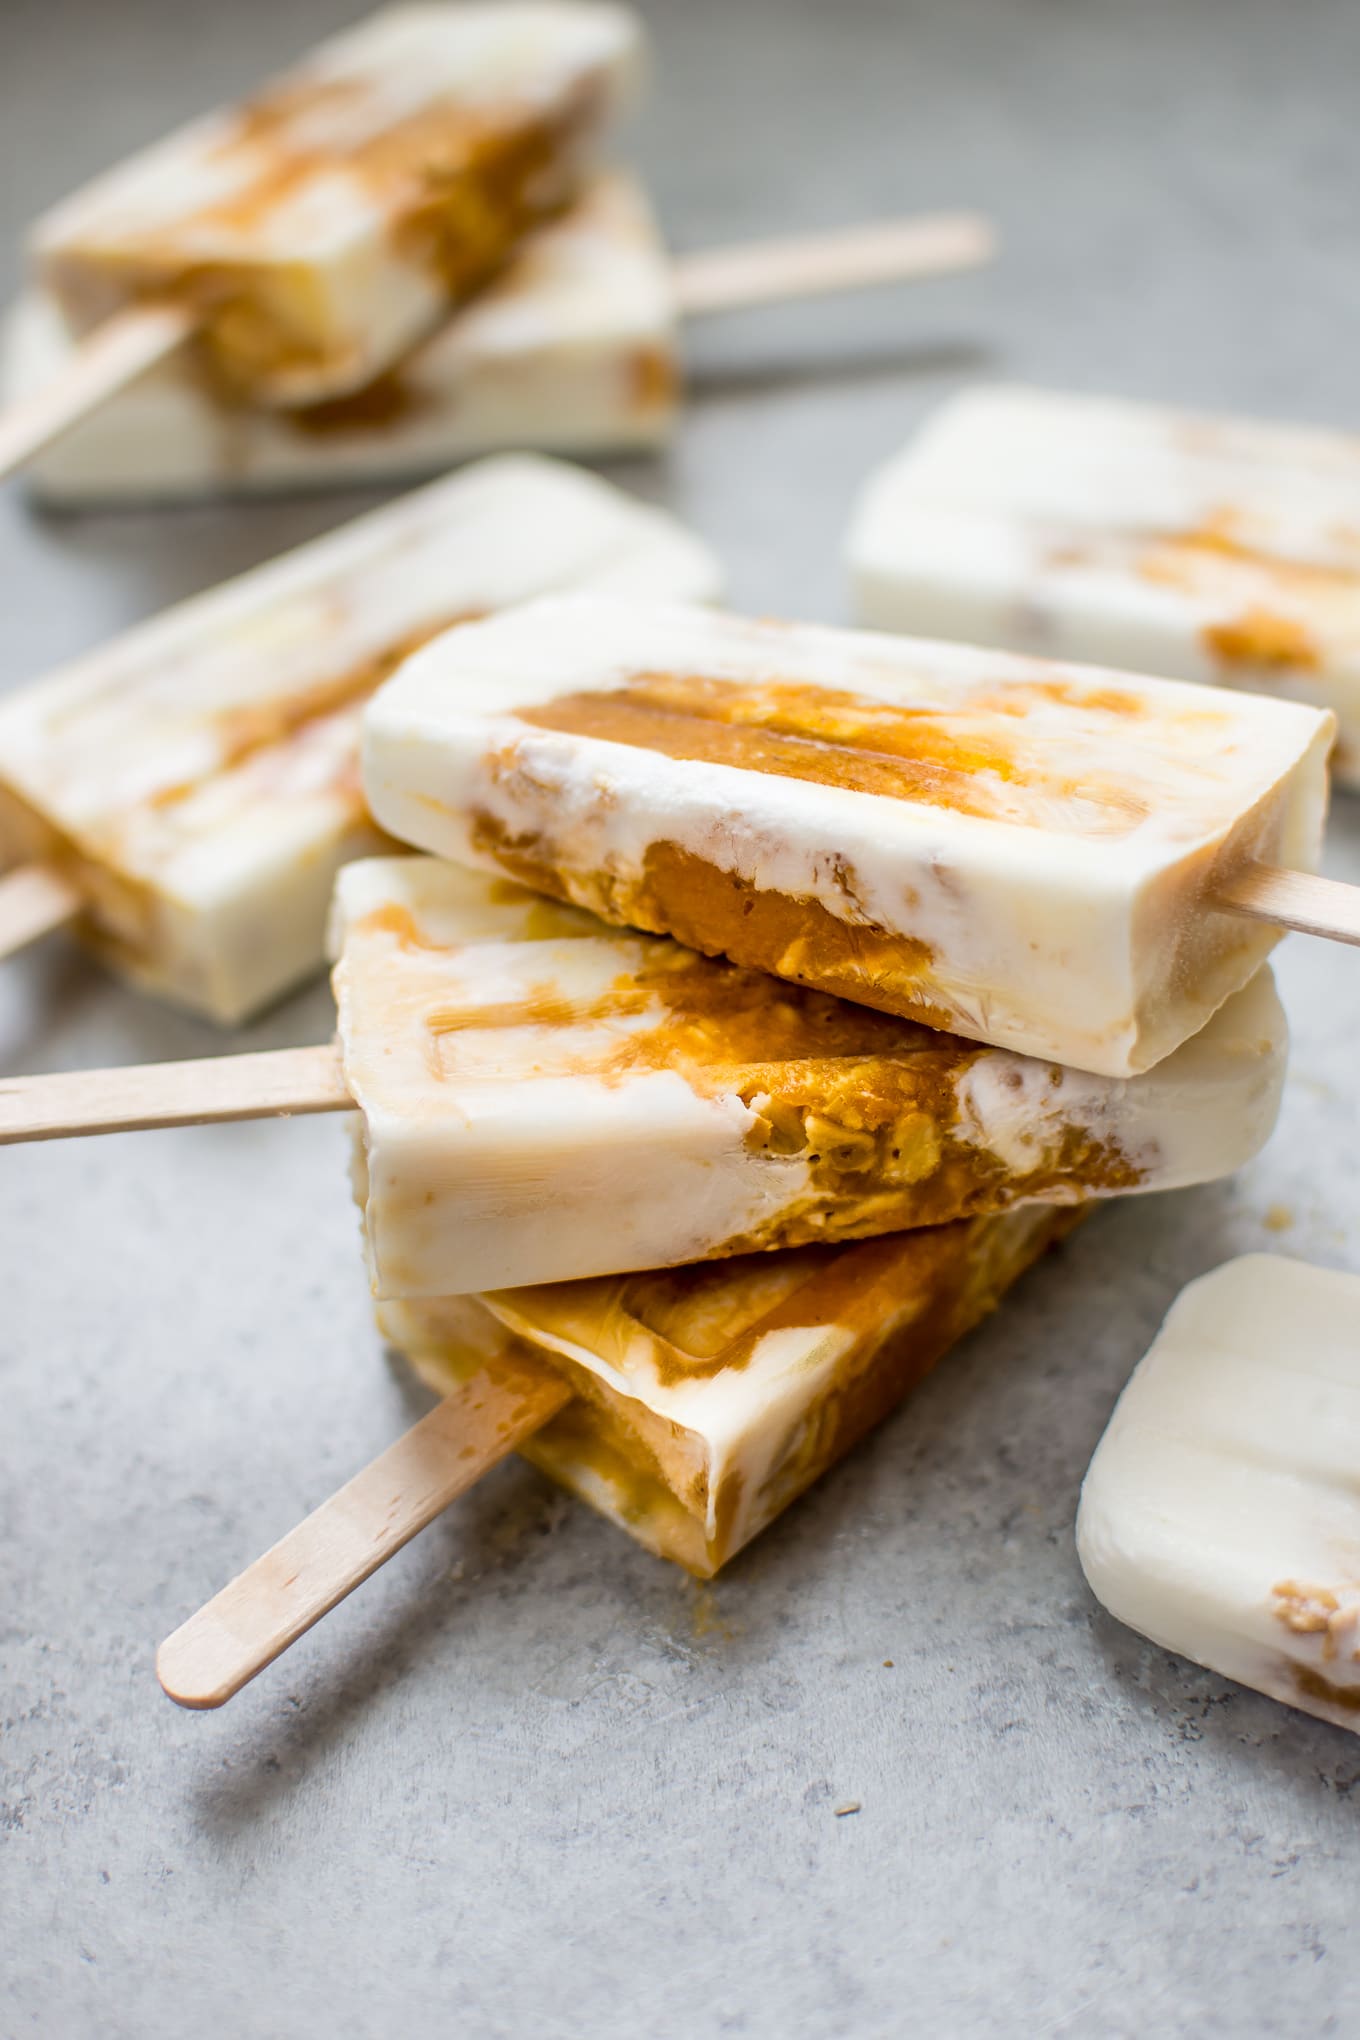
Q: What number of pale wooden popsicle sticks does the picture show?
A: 6